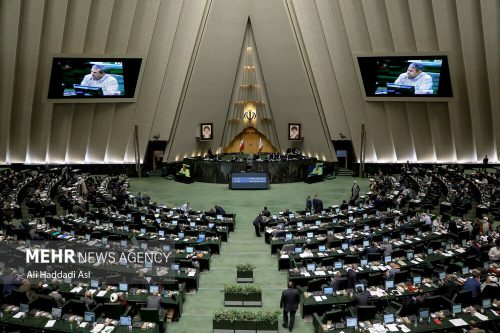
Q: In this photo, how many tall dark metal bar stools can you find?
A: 0